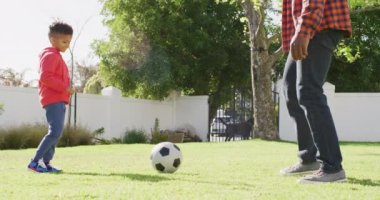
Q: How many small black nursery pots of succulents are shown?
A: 0